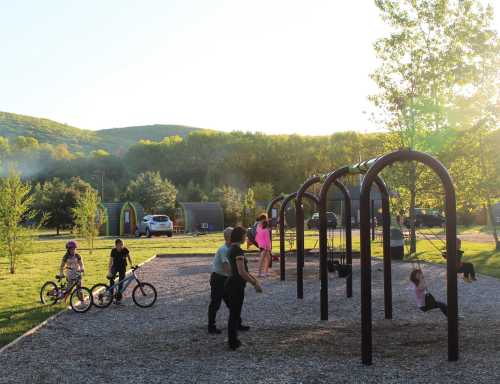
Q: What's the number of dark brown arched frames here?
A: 5